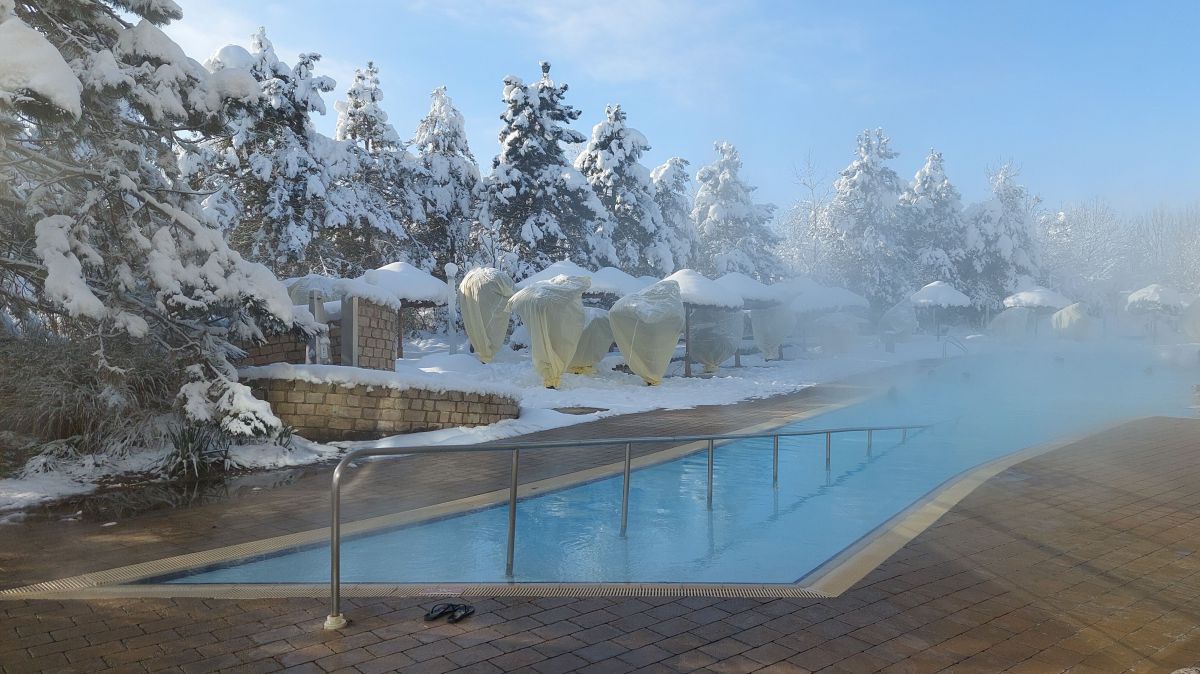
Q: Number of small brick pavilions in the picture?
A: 1